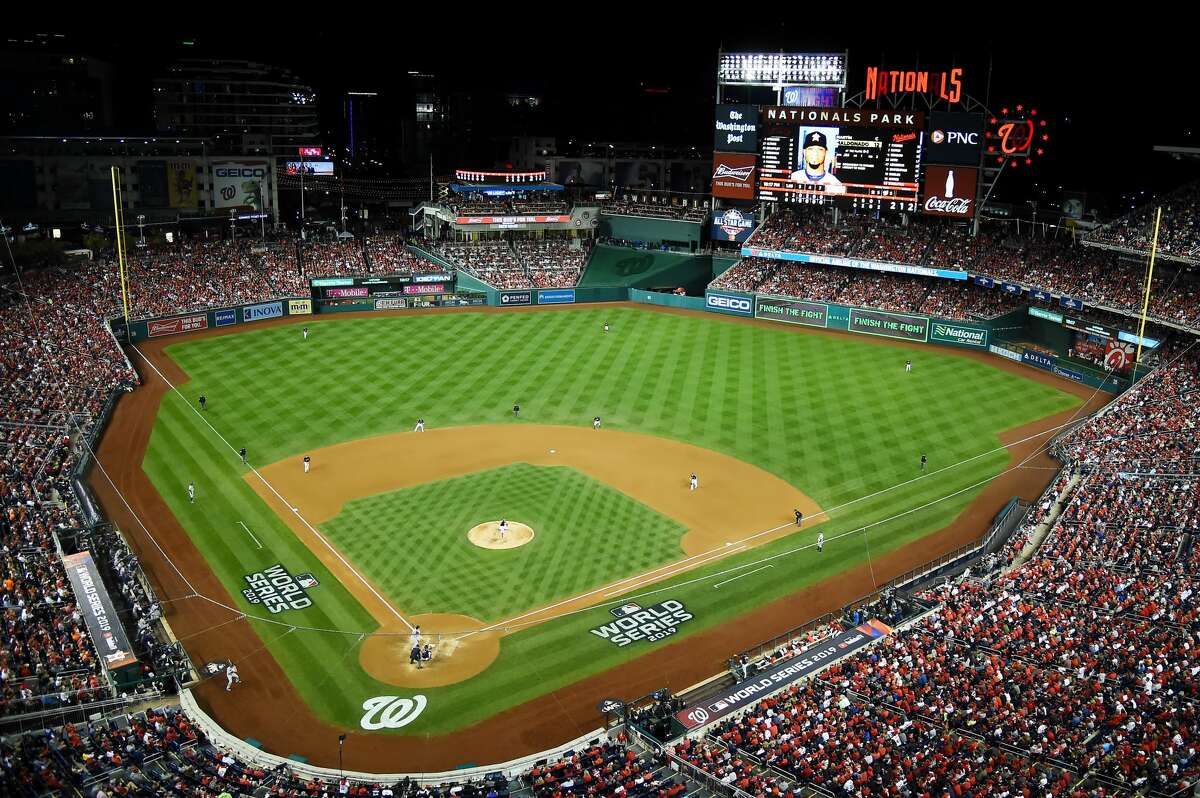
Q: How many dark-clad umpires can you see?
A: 6